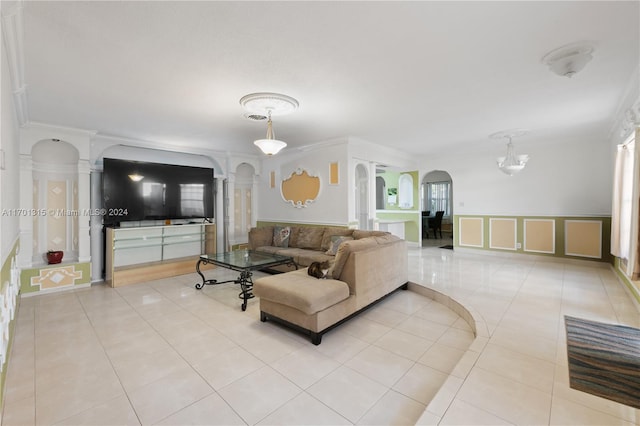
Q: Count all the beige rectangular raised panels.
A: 4